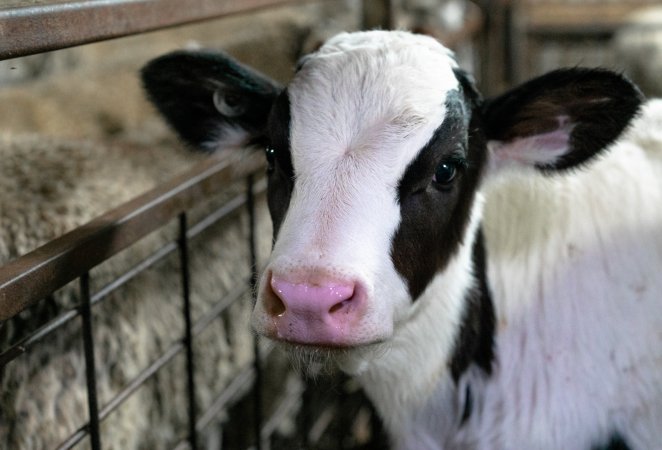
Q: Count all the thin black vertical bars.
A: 3